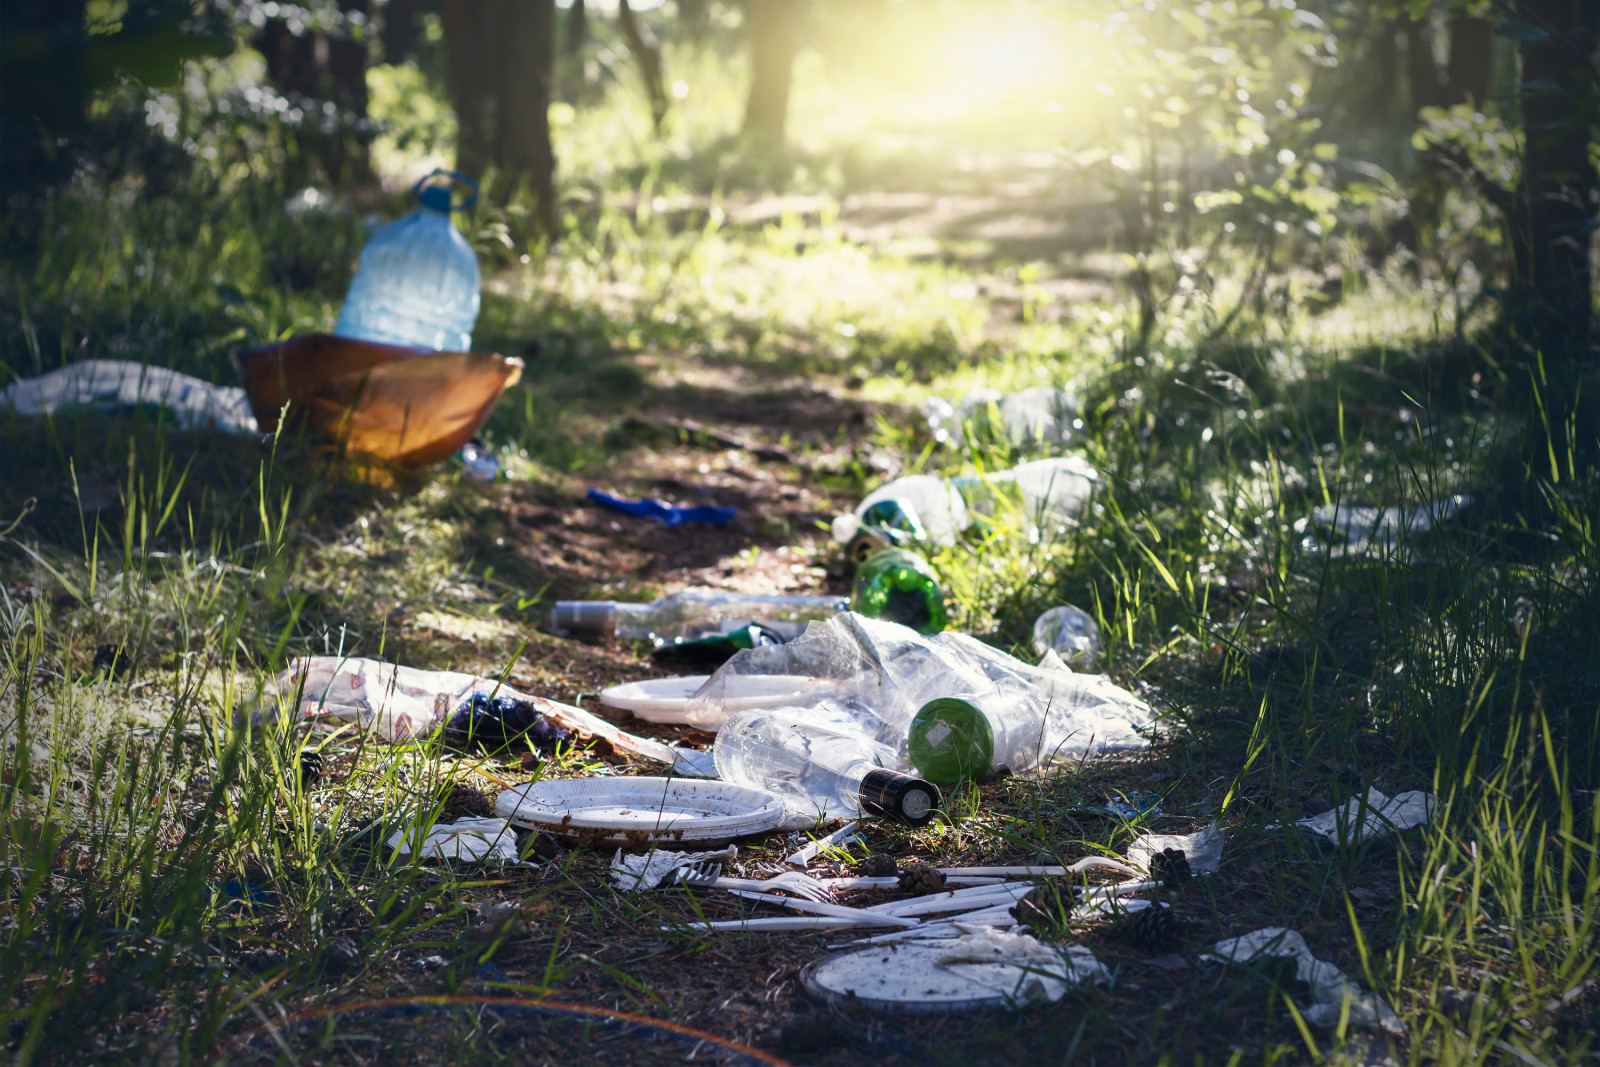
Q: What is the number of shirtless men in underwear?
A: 0